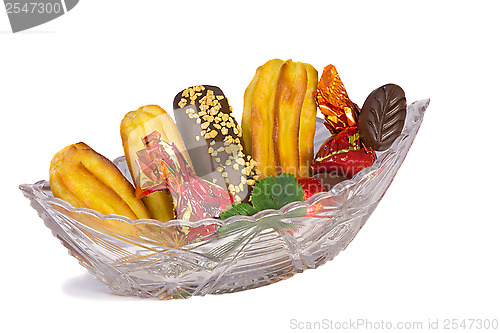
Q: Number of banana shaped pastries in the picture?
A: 3